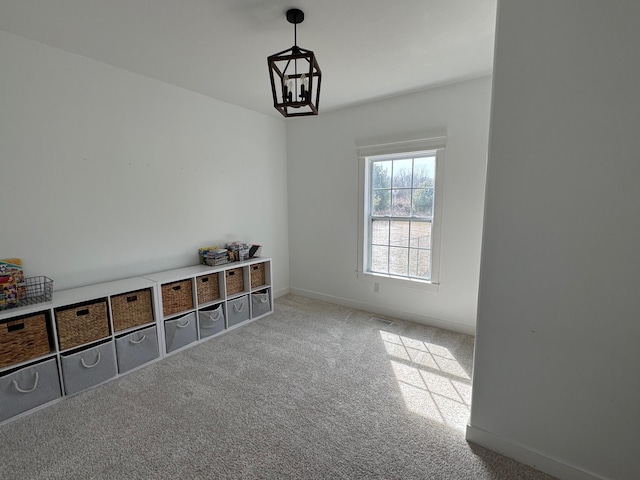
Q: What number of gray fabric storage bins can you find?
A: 7